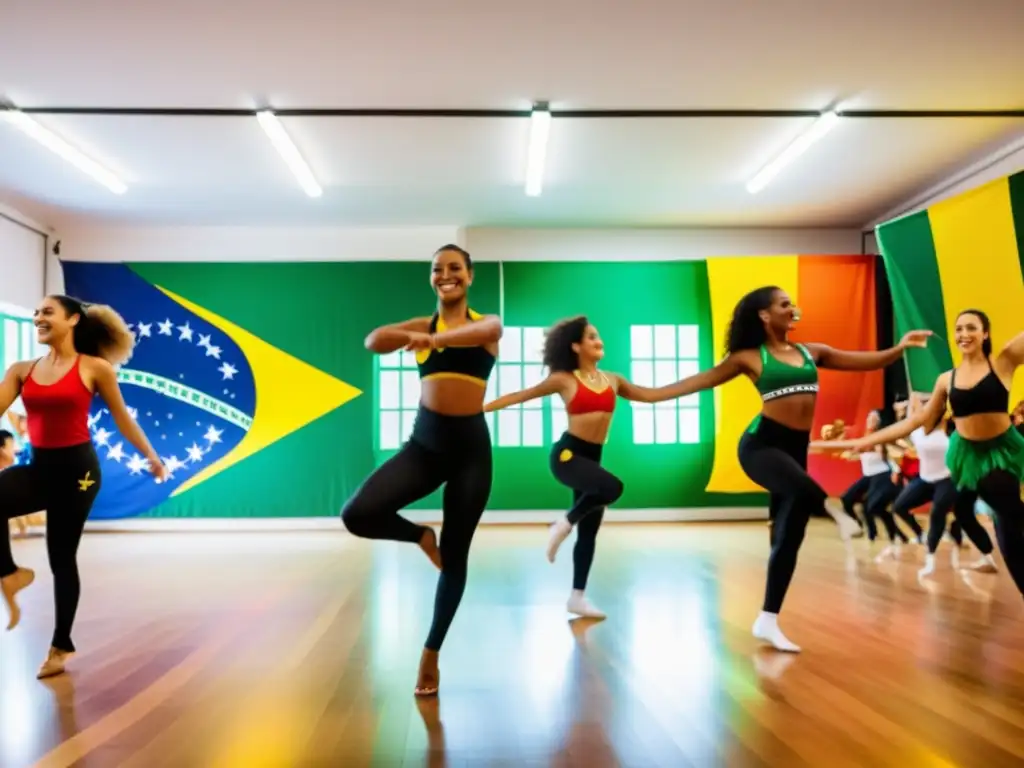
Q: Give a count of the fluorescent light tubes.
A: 4